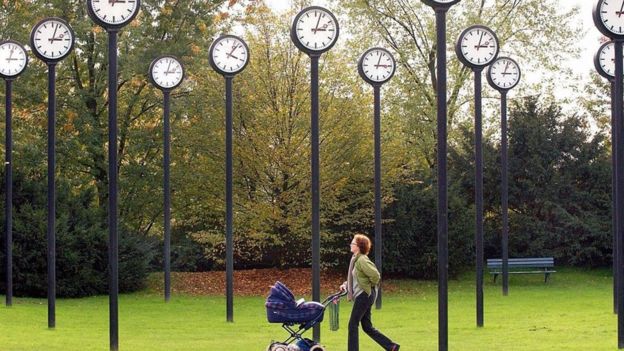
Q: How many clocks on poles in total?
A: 12